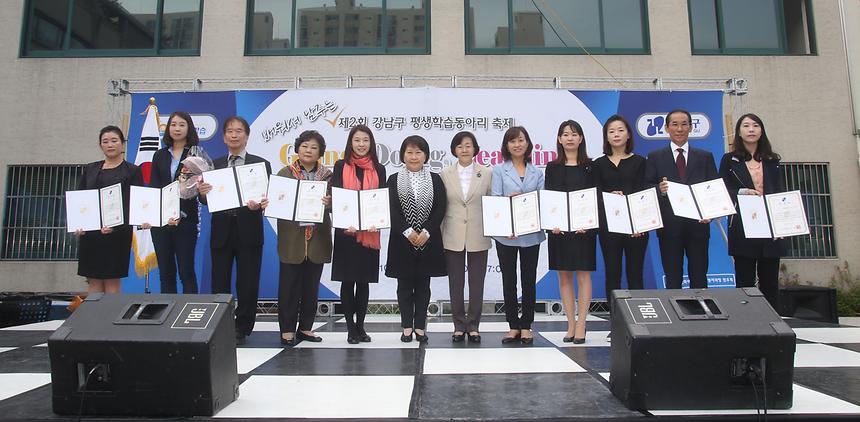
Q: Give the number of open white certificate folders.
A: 10